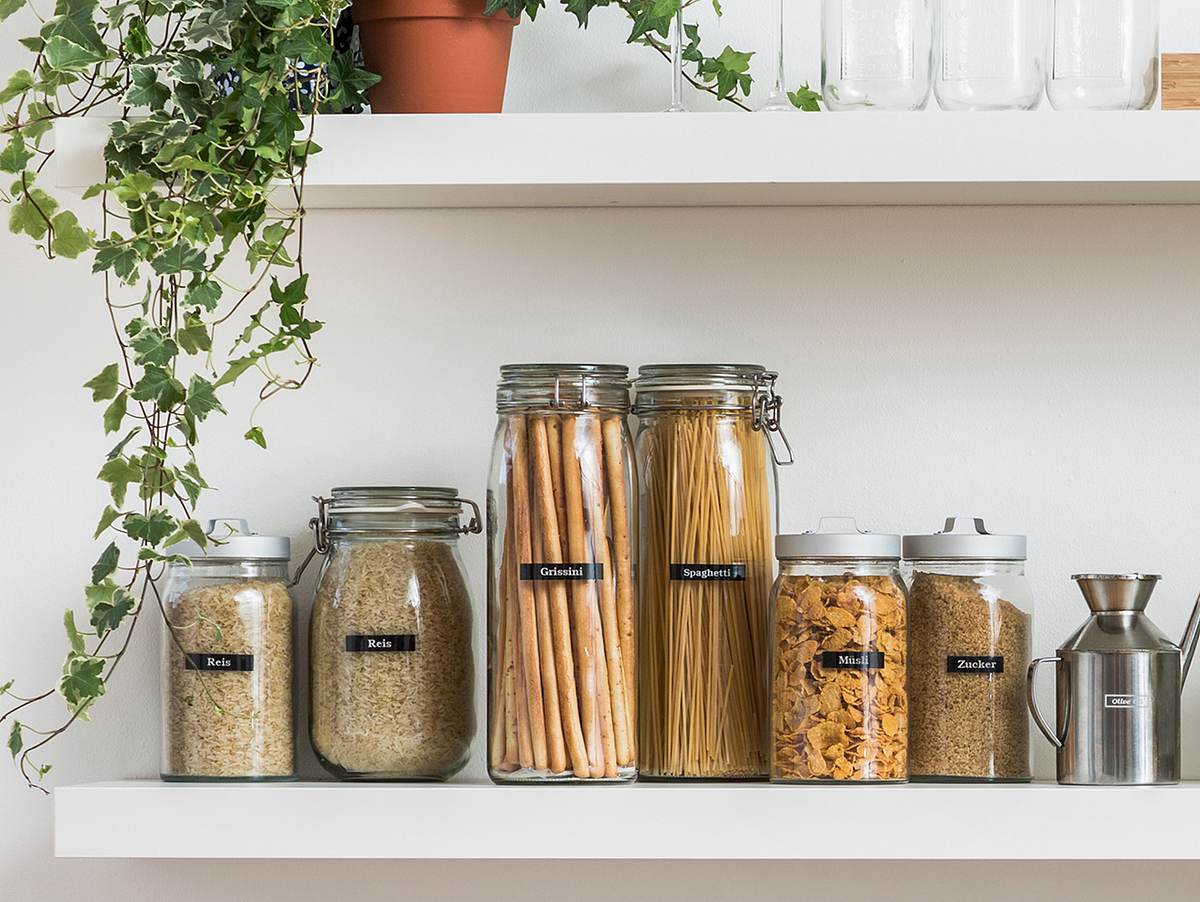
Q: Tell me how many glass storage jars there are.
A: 6